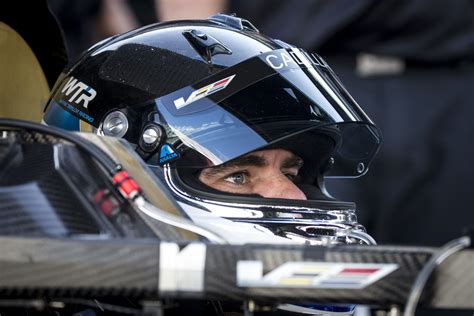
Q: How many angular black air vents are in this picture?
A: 2